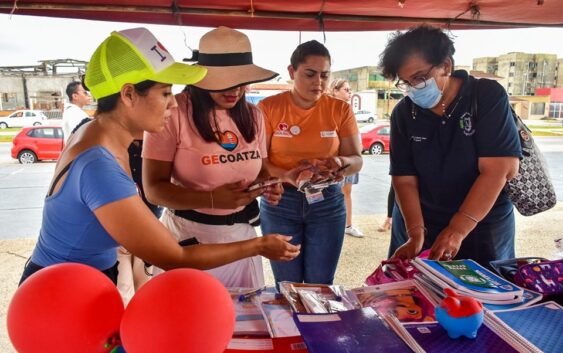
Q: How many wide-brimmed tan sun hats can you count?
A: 1